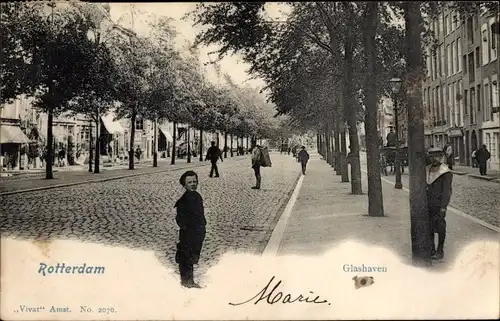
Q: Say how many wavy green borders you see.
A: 0